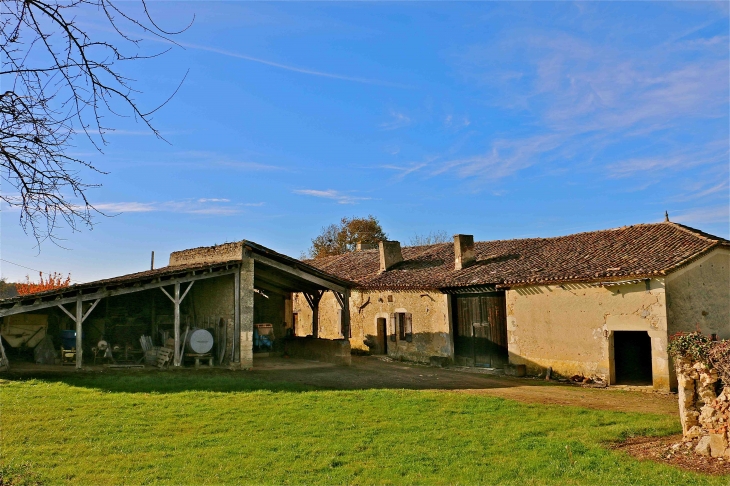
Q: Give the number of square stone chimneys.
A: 2